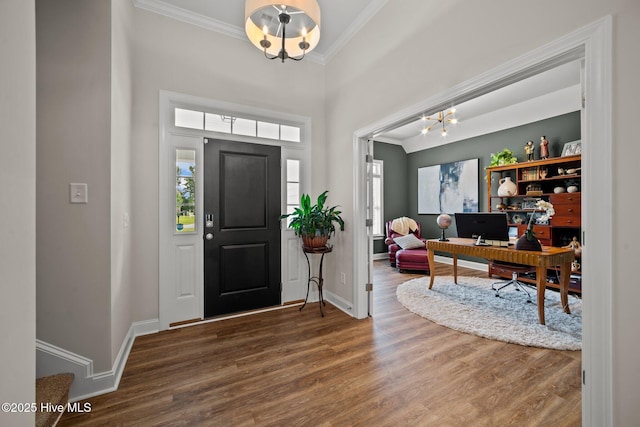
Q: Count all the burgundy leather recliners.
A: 1